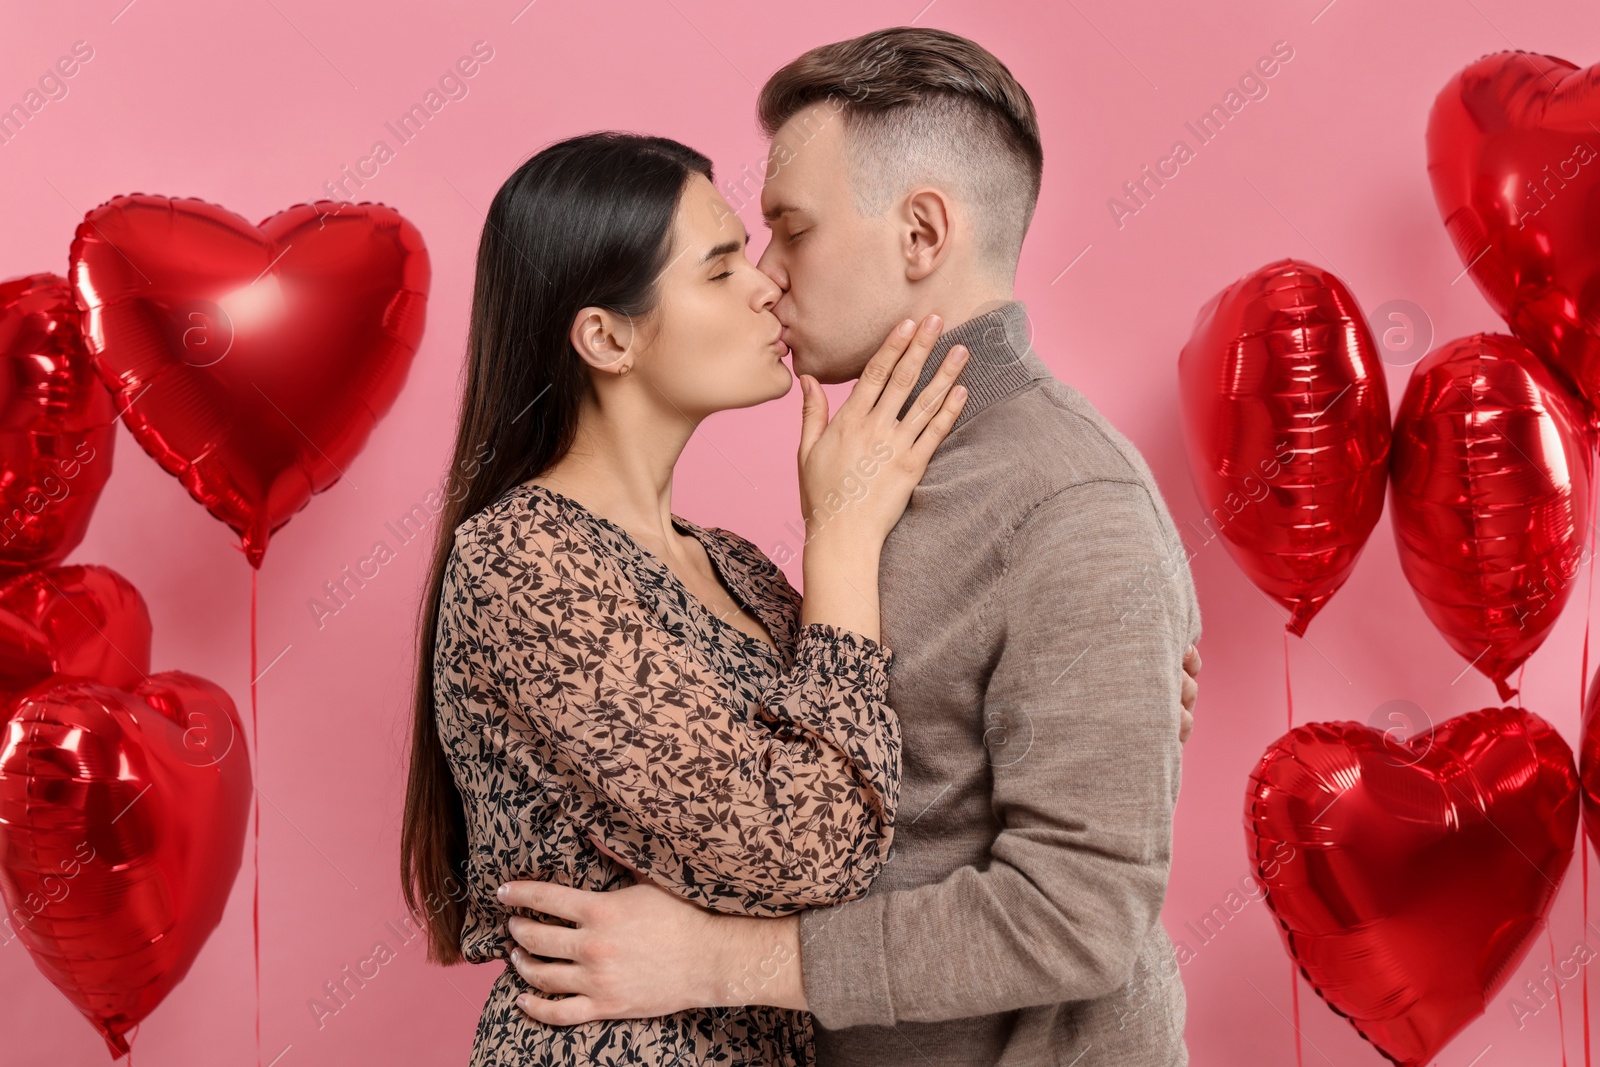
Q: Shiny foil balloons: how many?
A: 9